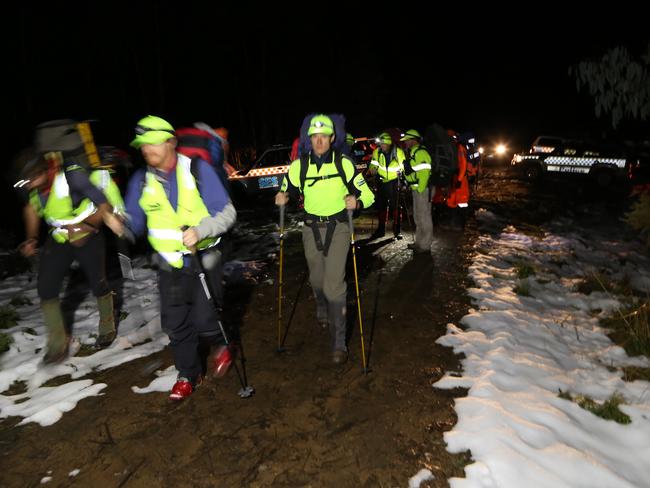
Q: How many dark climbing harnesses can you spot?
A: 1